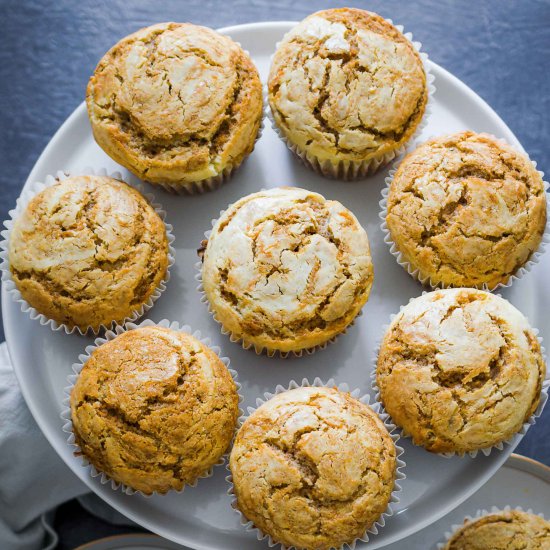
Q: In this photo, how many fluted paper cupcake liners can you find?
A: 9